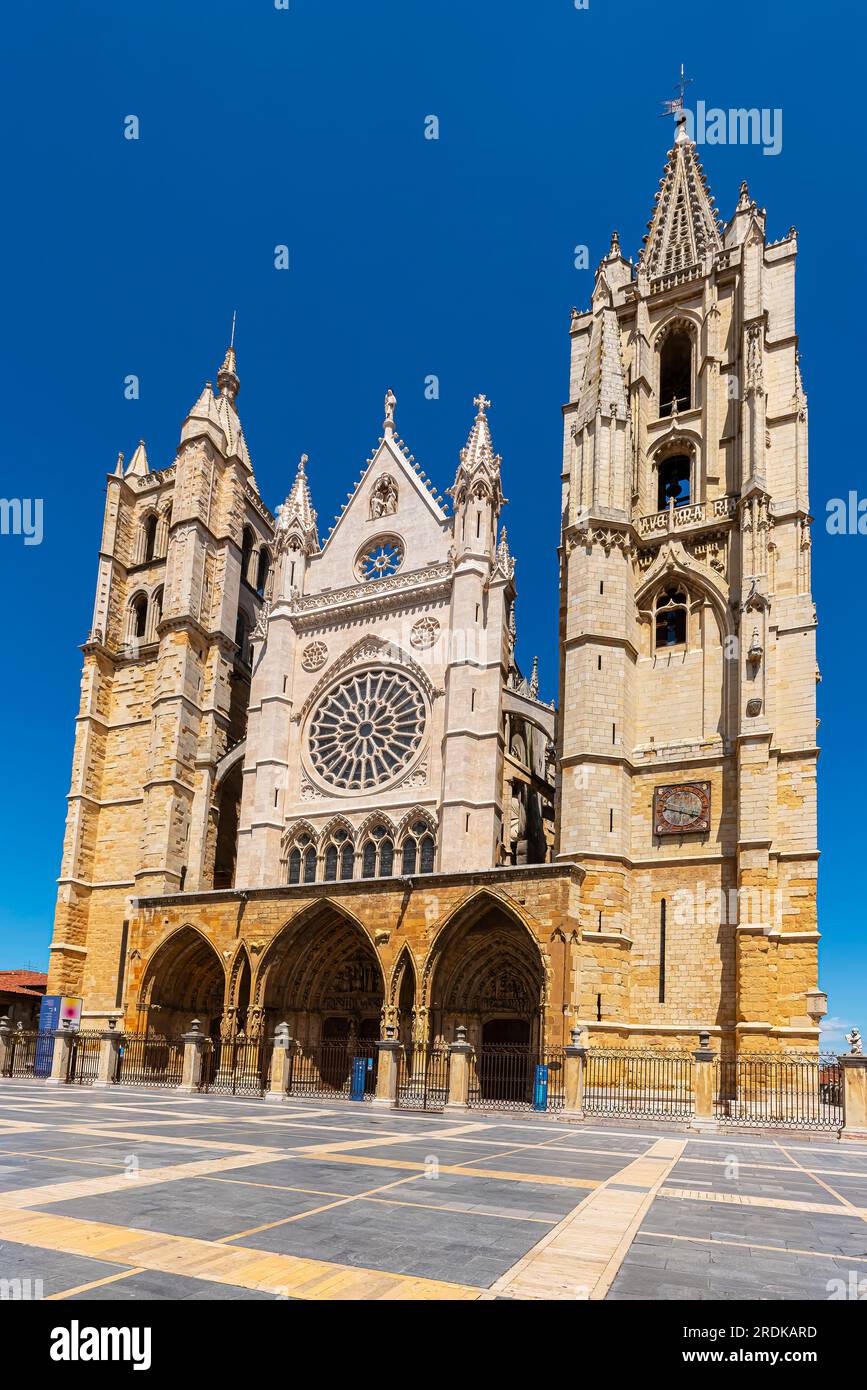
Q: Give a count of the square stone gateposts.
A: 10